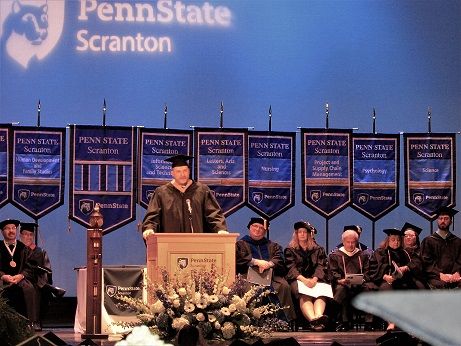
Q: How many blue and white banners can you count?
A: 9